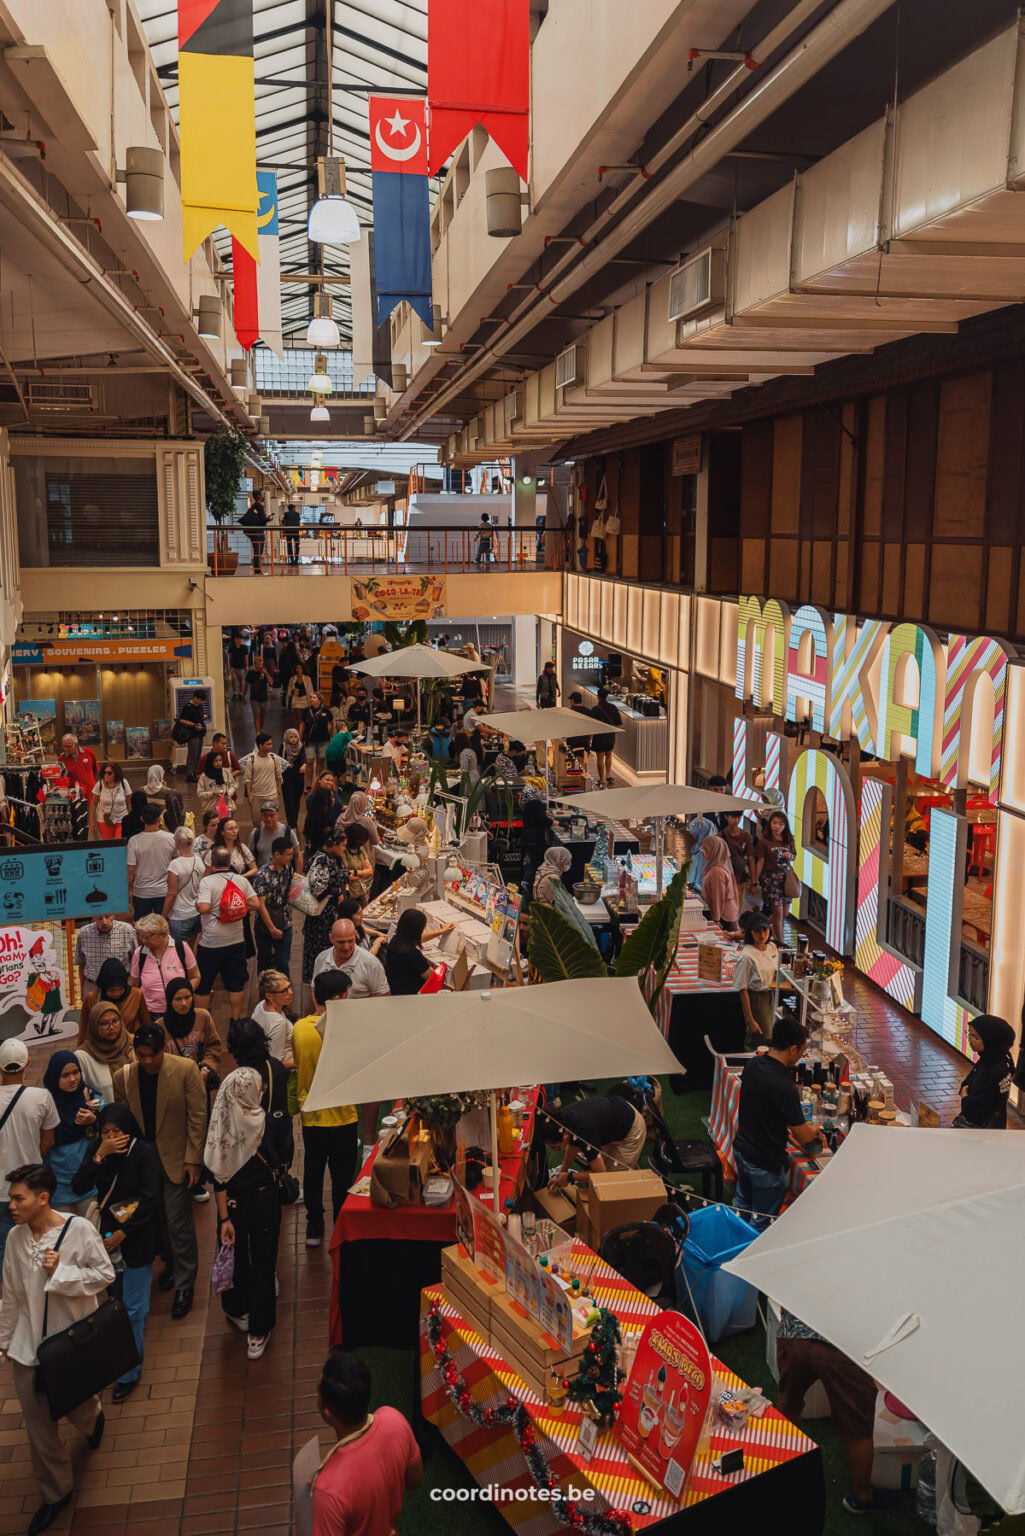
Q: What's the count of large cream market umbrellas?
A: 5